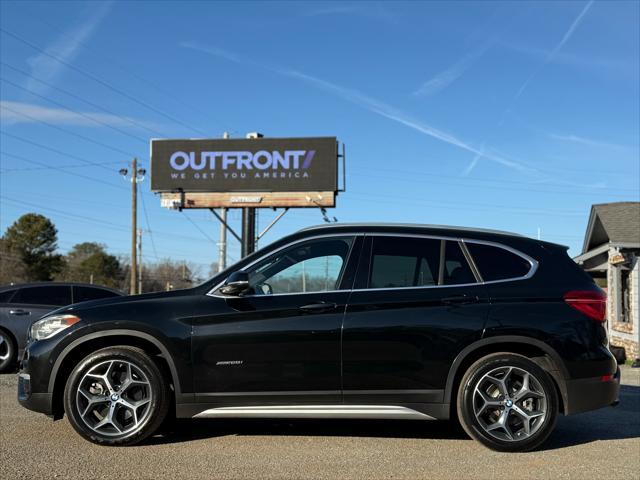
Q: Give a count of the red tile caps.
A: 0